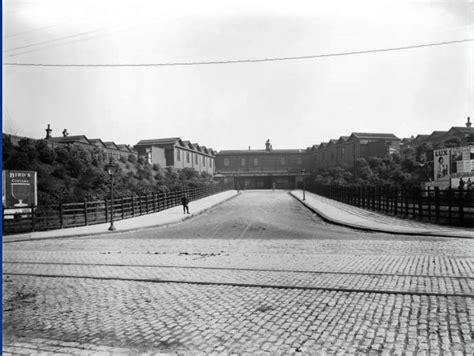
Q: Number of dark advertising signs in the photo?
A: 1